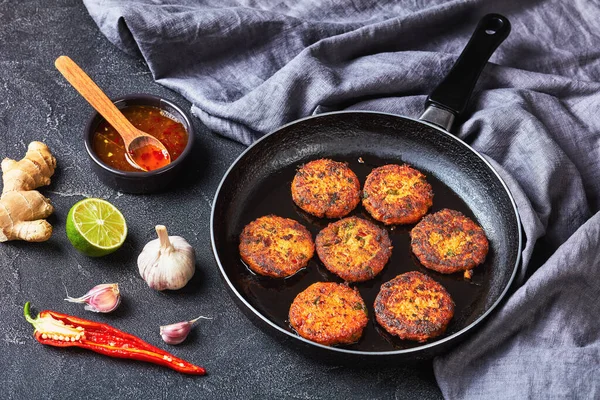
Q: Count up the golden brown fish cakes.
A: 7